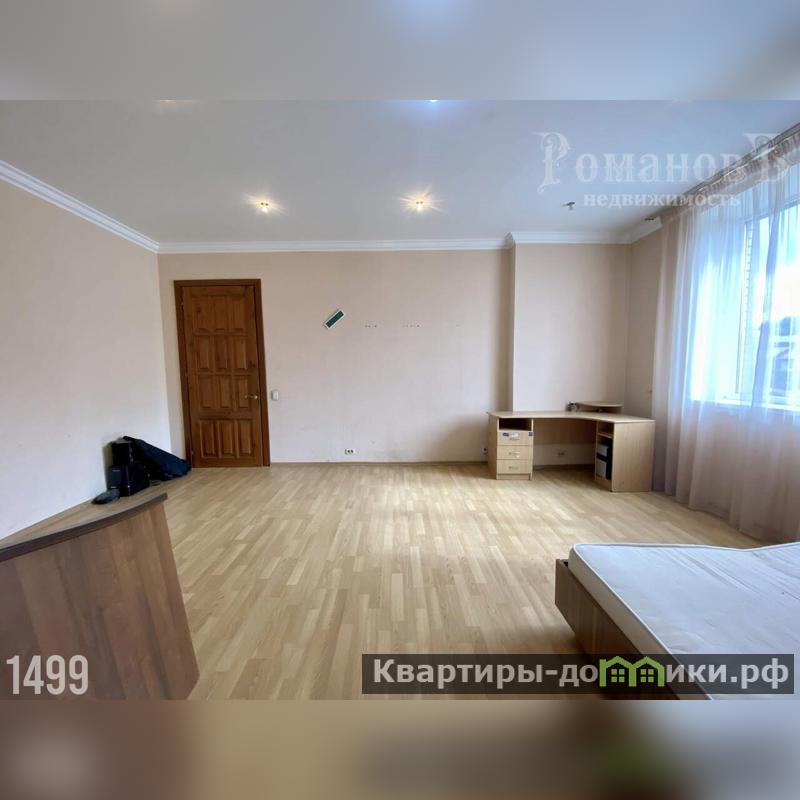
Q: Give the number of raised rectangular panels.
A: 12